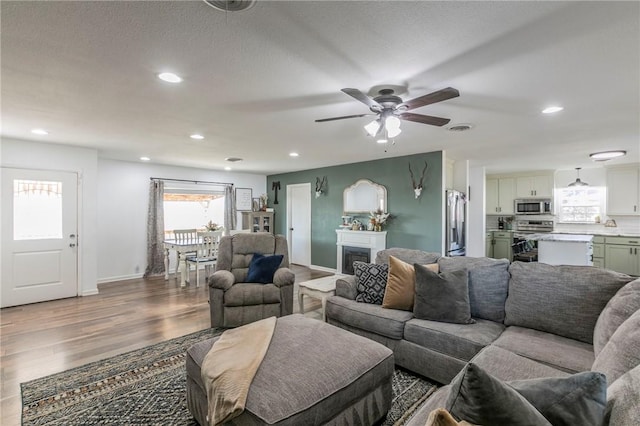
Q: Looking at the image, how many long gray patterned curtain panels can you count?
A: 2